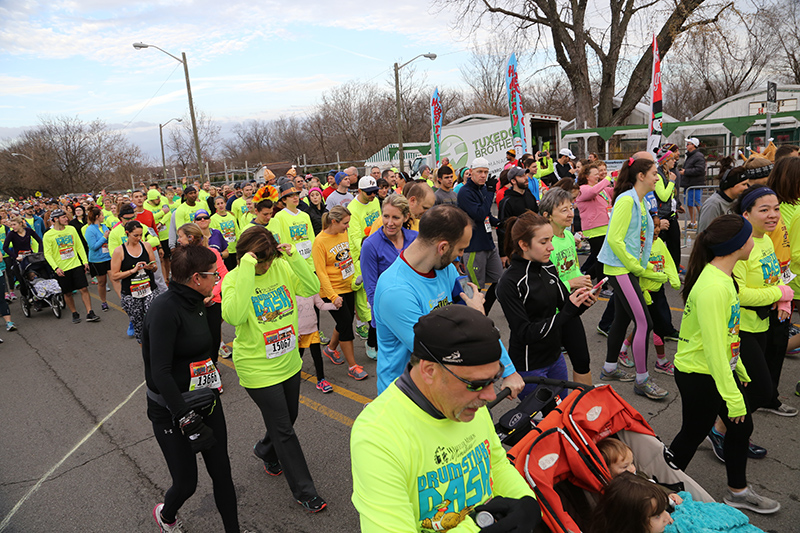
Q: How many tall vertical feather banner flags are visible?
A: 3